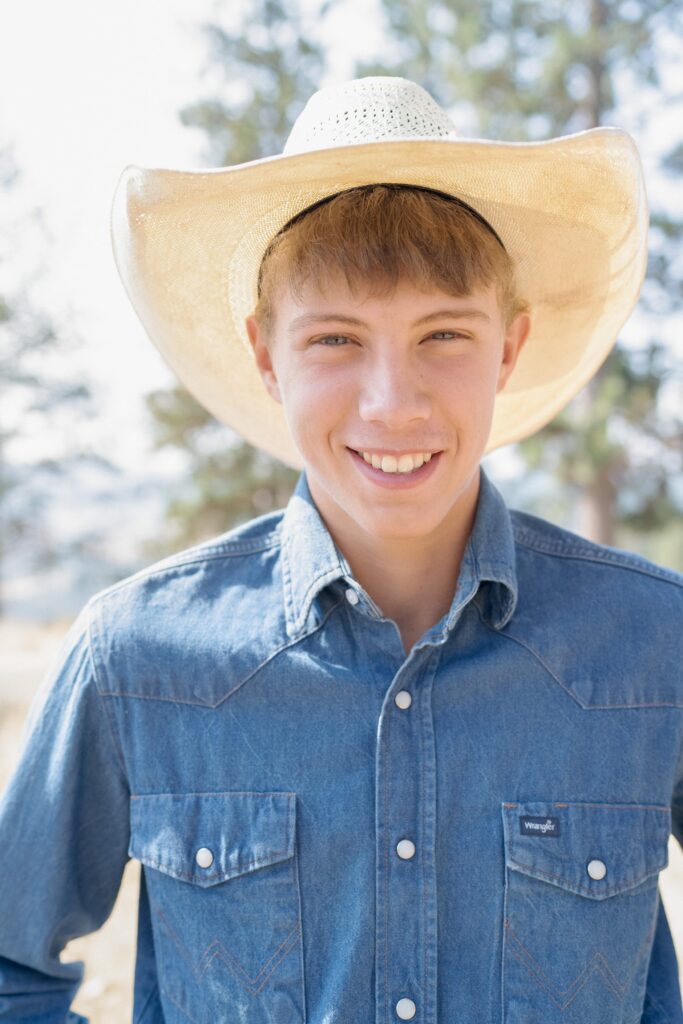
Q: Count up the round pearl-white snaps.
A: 6